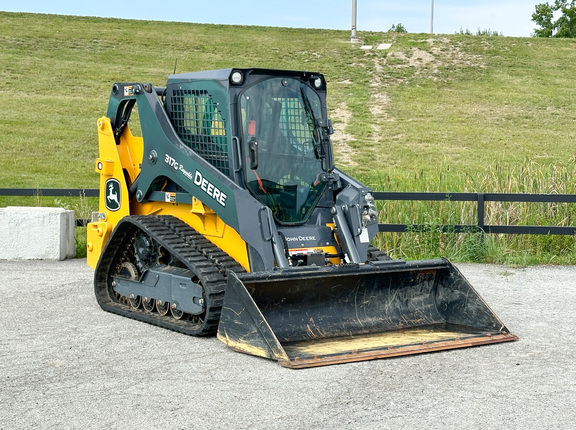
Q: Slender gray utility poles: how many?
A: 2